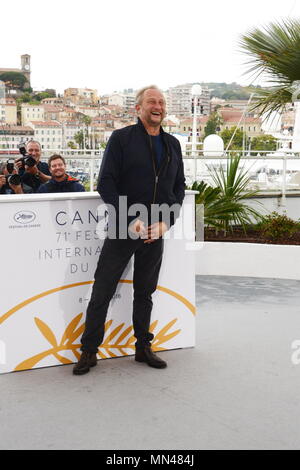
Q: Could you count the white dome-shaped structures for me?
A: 3